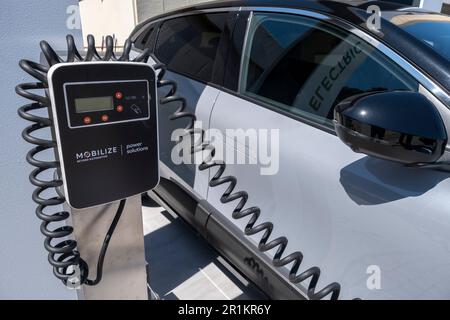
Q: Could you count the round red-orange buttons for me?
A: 4